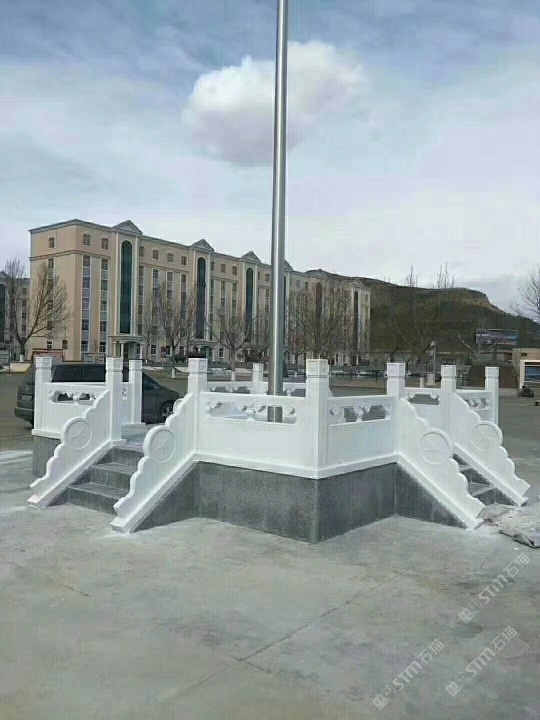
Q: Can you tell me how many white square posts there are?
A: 9